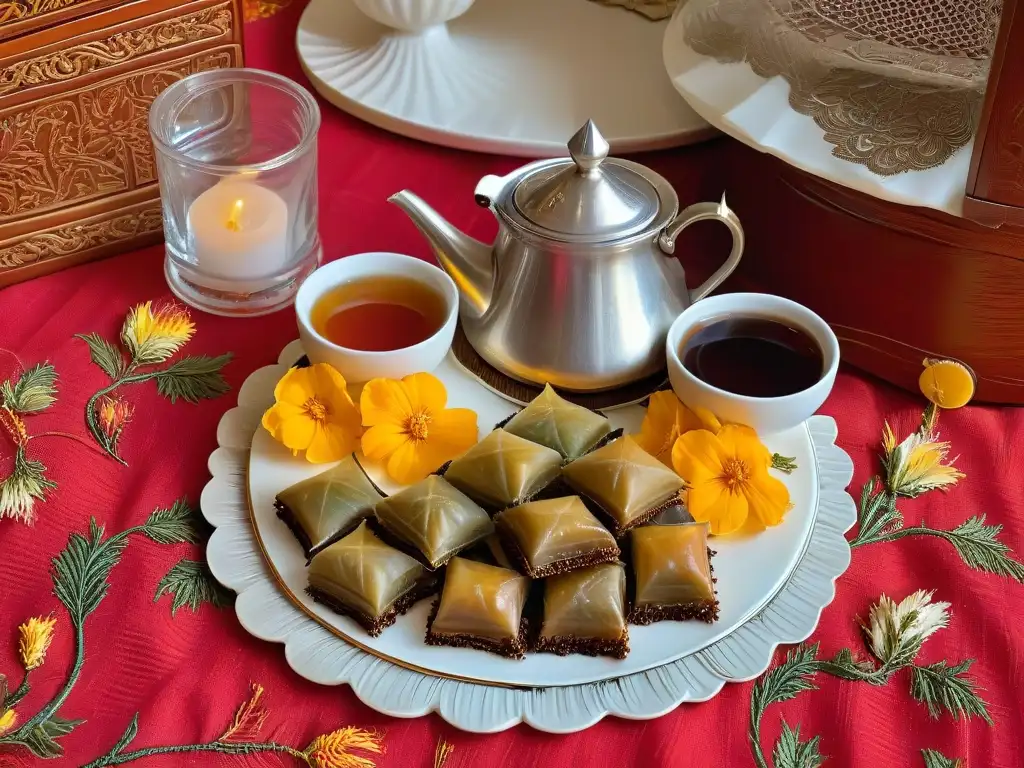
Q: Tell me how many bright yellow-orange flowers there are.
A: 4